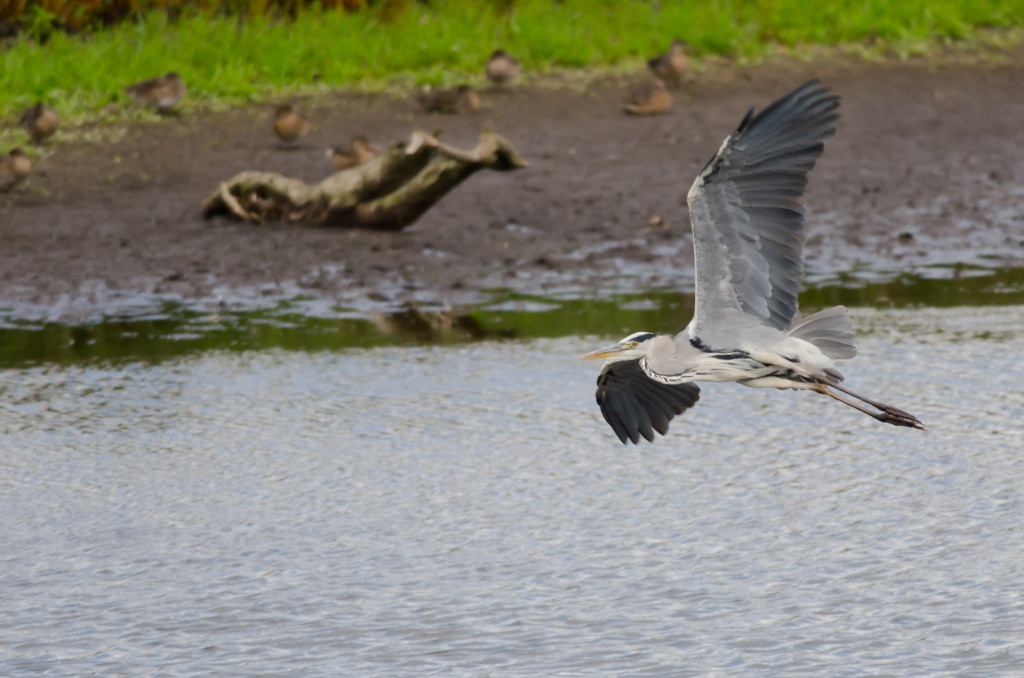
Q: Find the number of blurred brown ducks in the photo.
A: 9